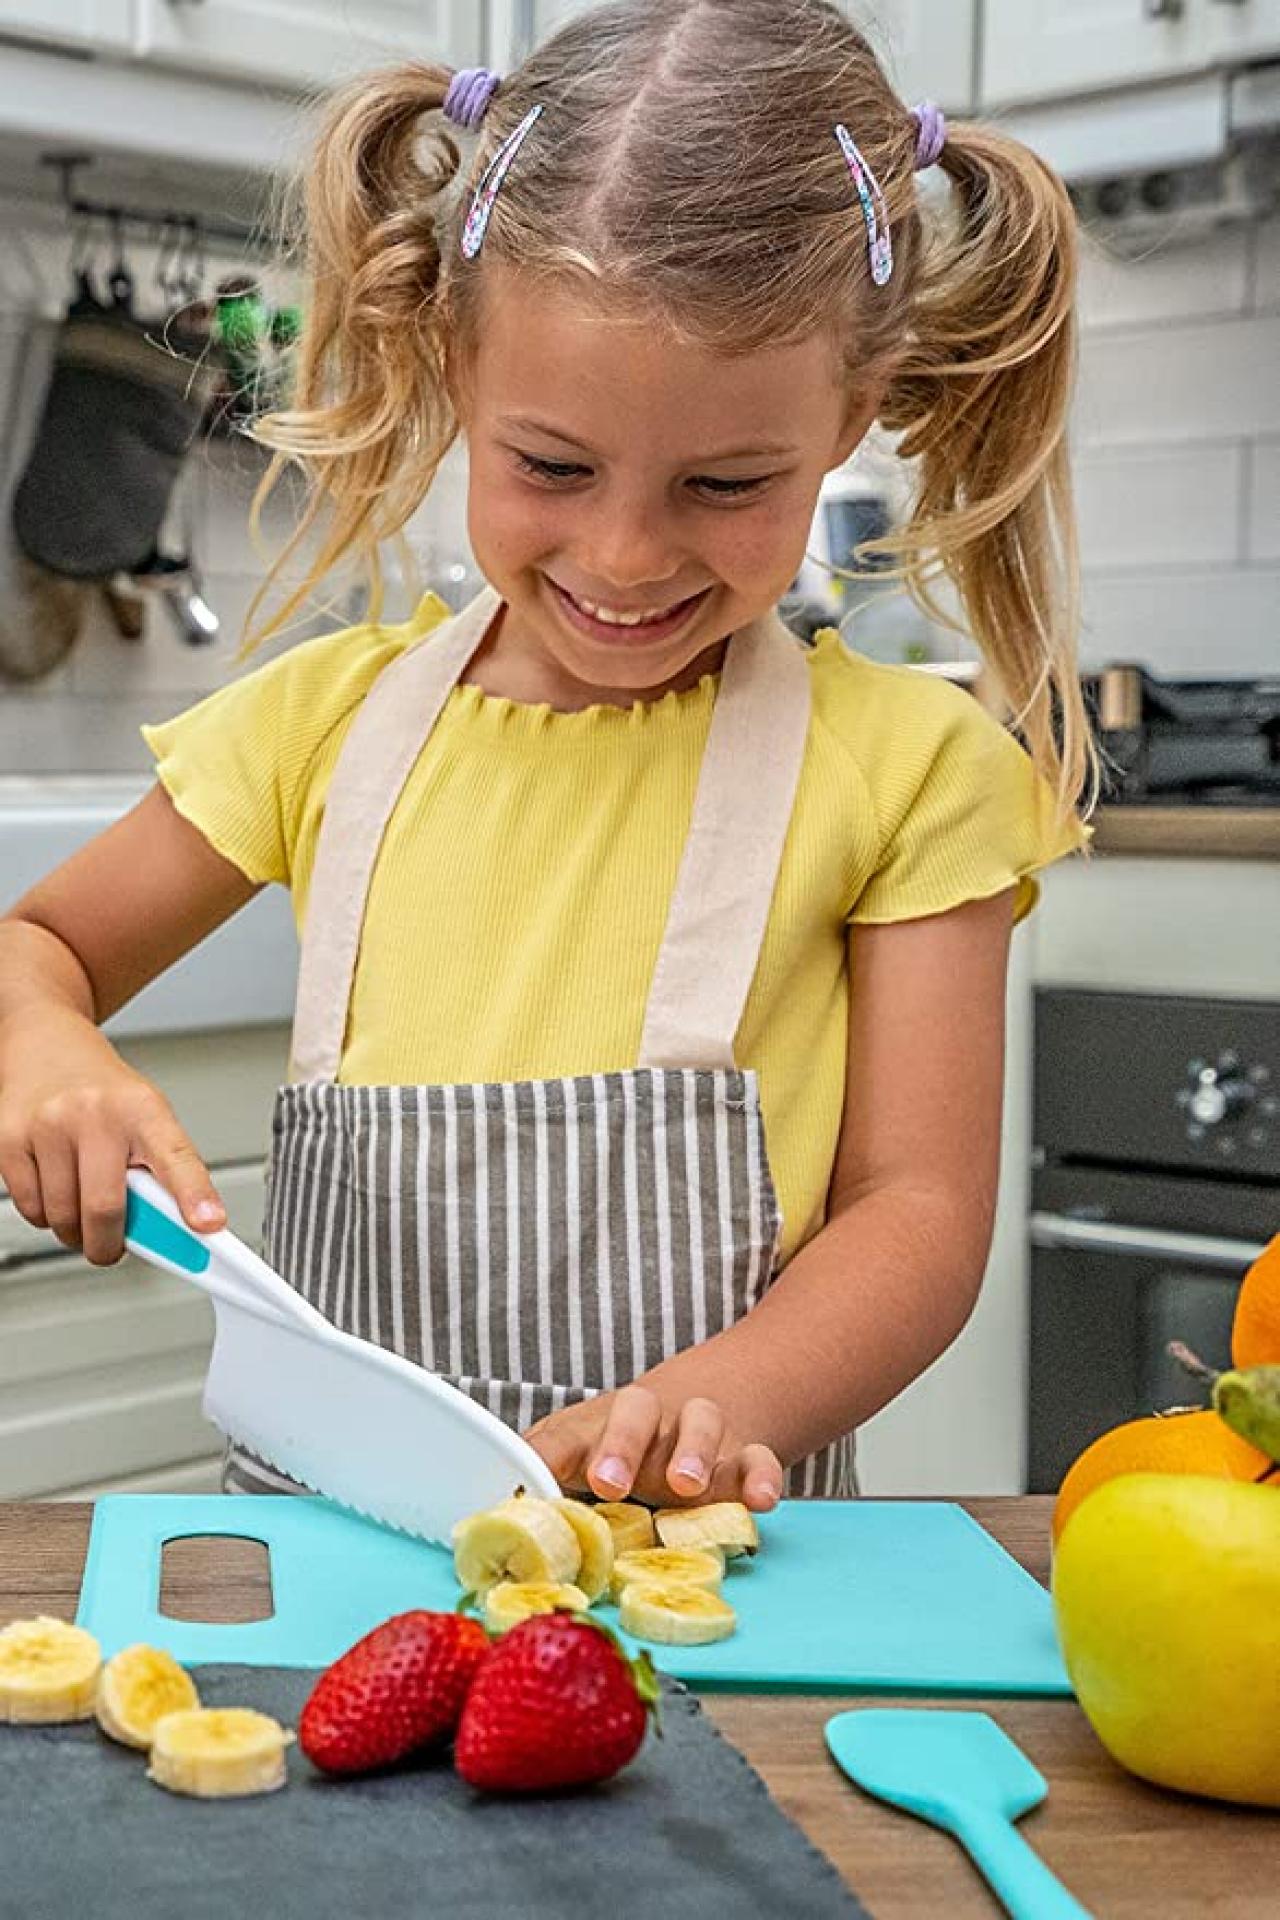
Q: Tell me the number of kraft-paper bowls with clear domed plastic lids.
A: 0